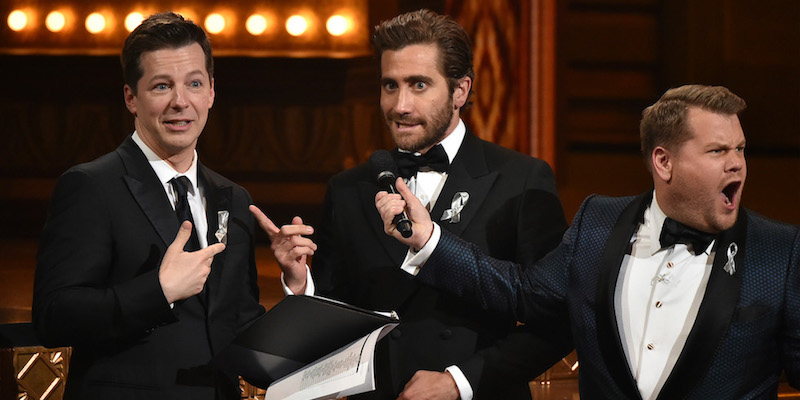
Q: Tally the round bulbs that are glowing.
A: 8